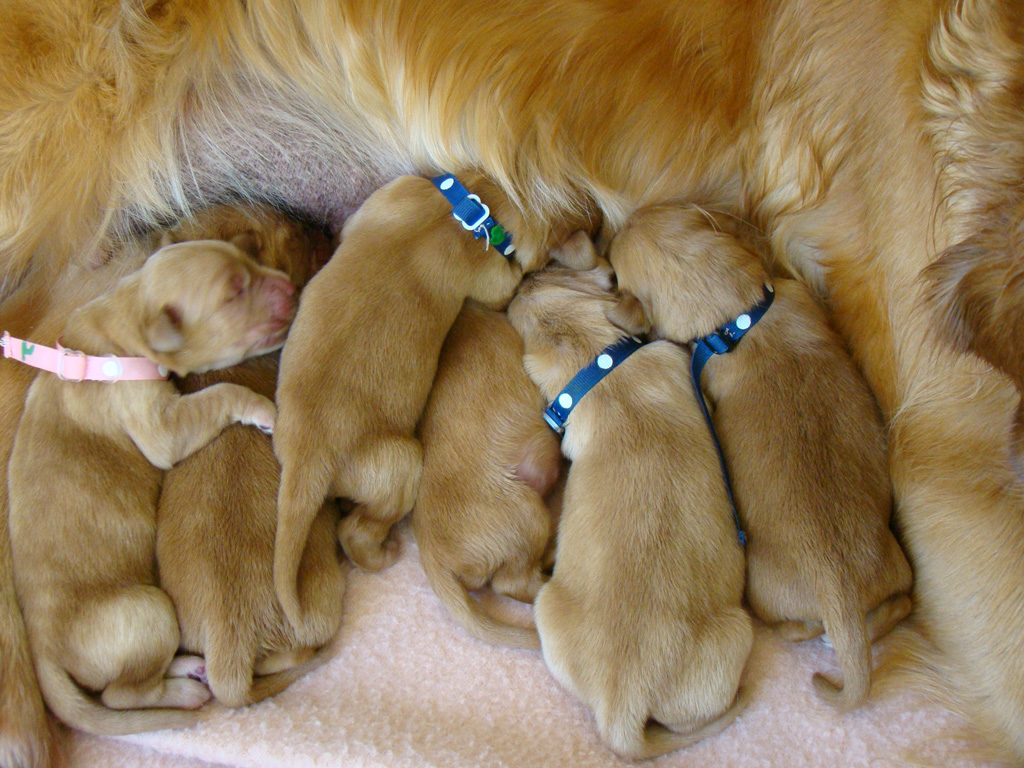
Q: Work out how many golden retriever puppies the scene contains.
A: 6